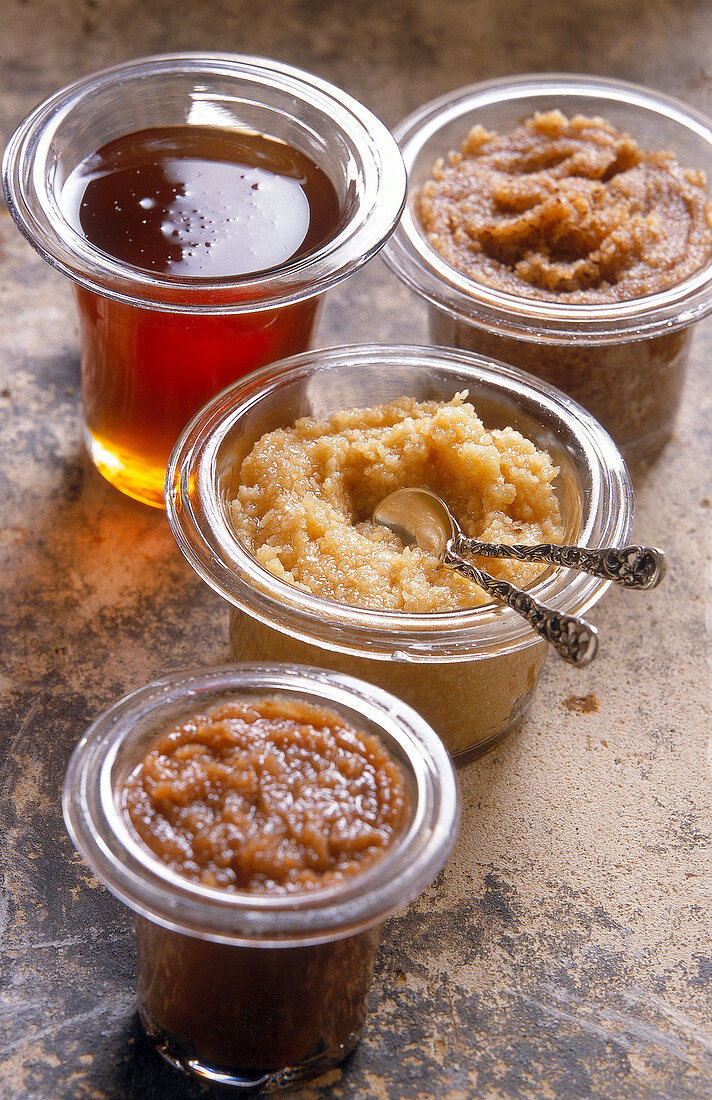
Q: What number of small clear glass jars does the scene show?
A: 4